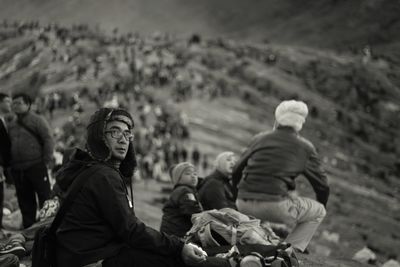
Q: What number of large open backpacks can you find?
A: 1